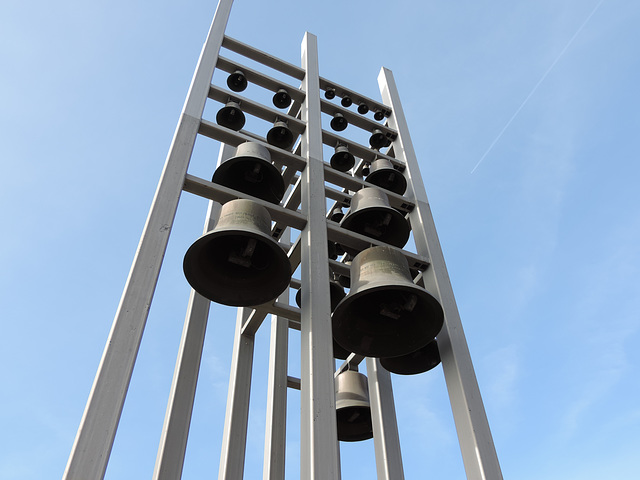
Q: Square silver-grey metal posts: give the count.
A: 7